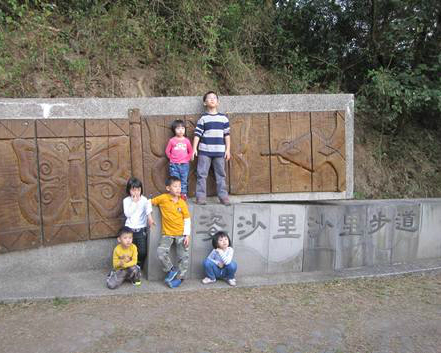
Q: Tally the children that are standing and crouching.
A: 6